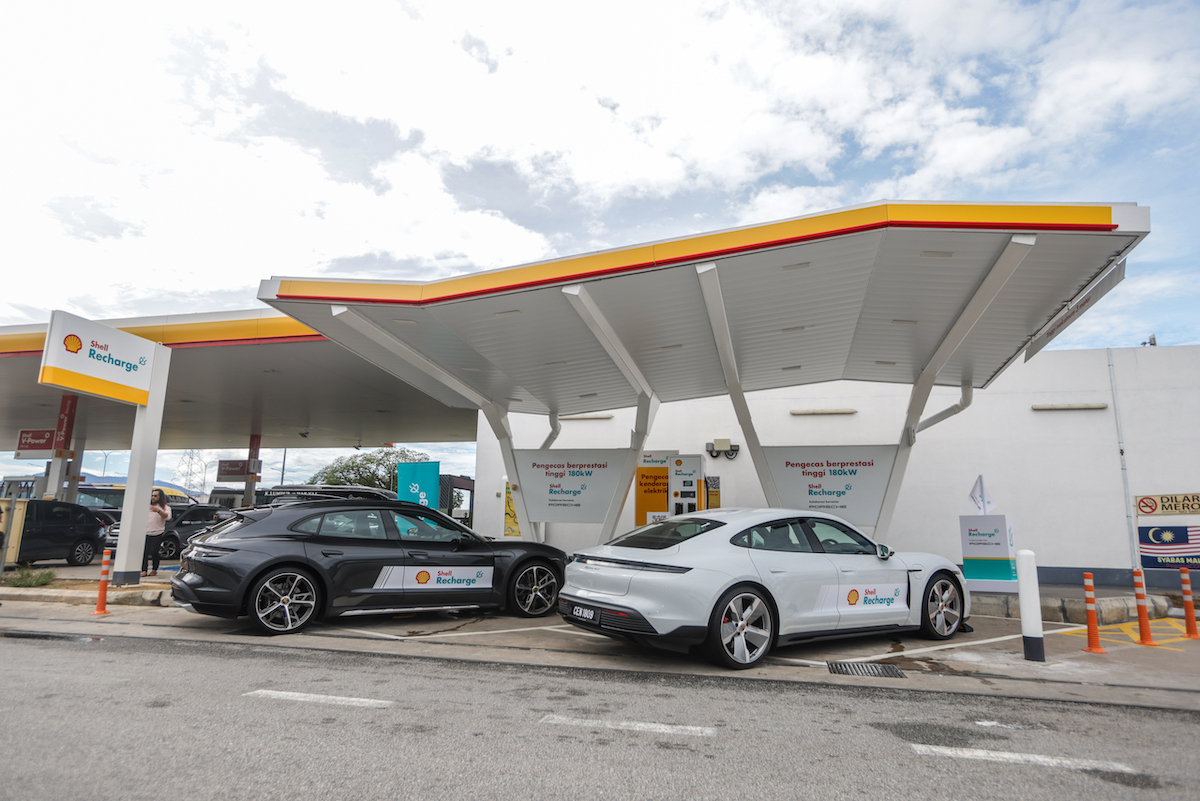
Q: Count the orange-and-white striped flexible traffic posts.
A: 4